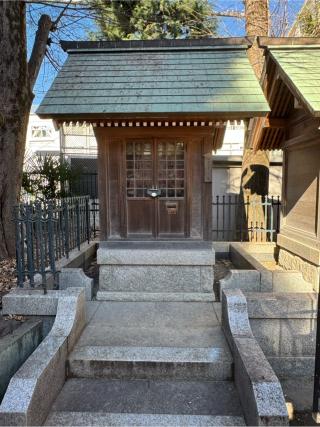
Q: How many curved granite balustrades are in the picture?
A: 2